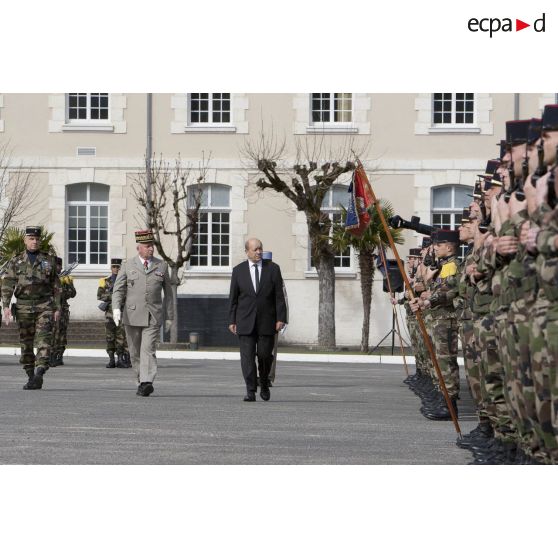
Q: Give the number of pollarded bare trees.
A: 2